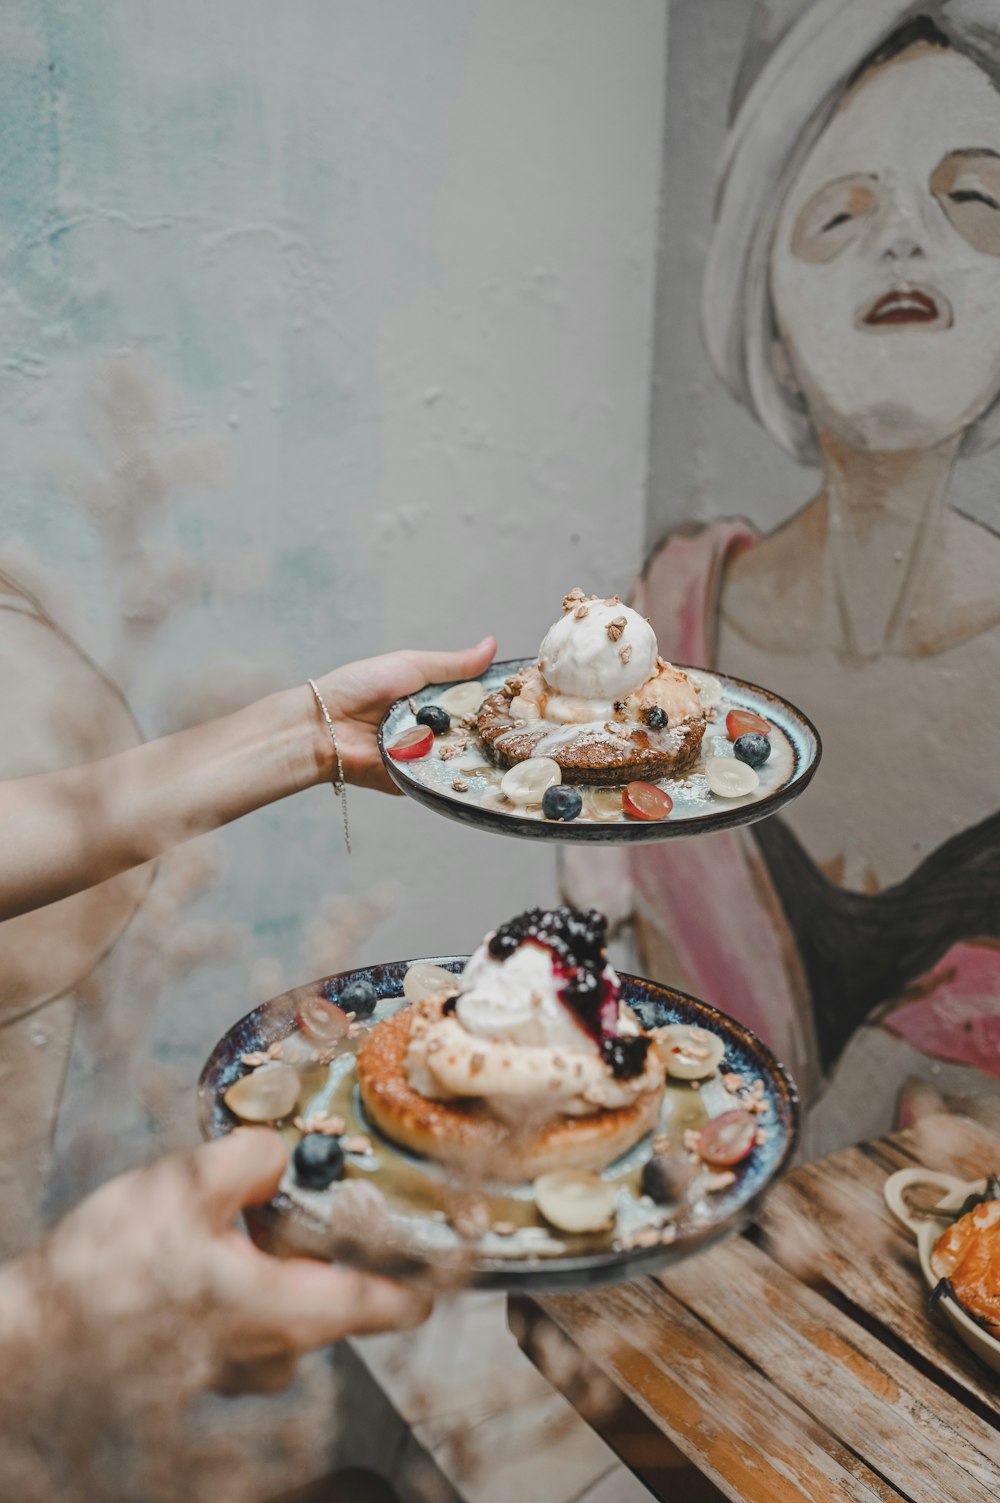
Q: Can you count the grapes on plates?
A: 13